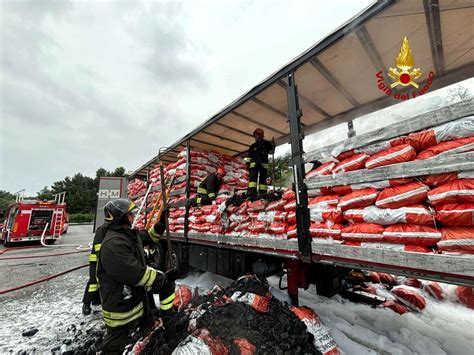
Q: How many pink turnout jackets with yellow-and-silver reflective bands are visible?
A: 0